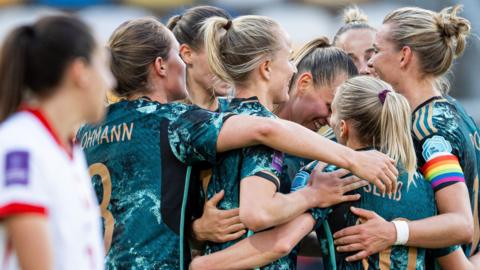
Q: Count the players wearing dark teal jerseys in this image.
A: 7